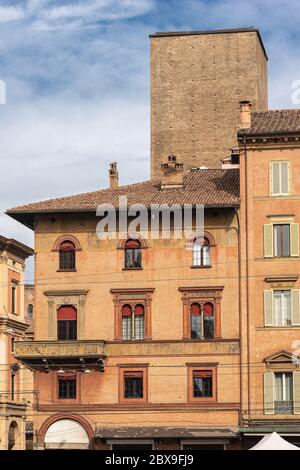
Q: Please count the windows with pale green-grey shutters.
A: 4